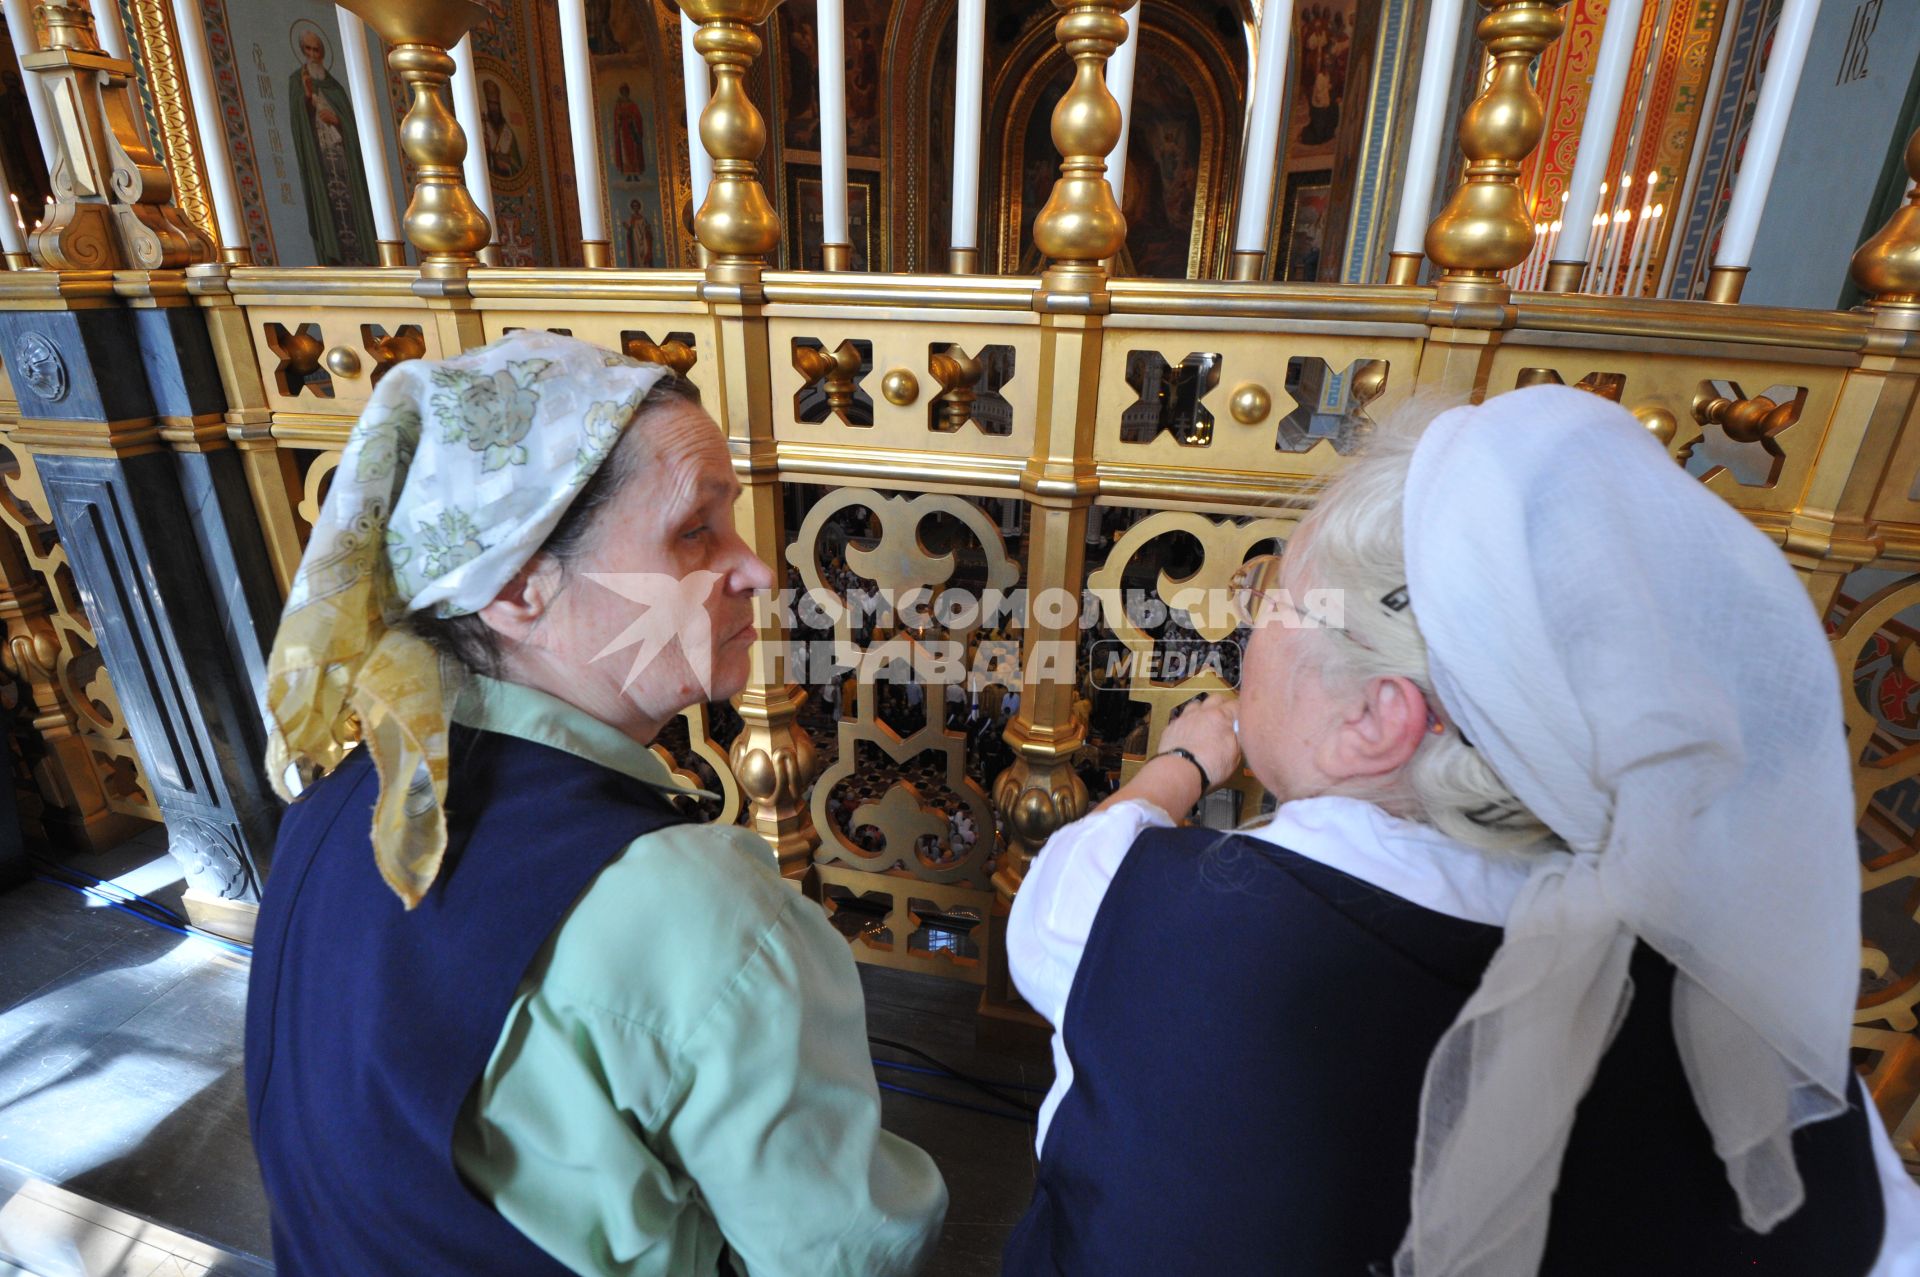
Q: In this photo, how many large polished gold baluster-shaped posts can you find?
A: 5